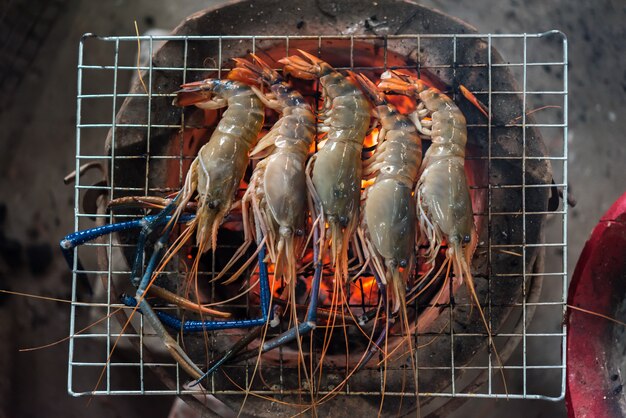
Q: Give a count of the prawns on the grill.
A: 5